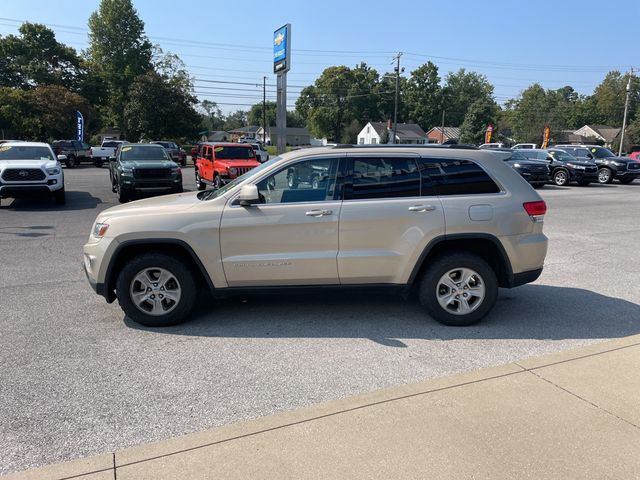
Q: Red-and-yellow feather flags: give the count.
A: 2